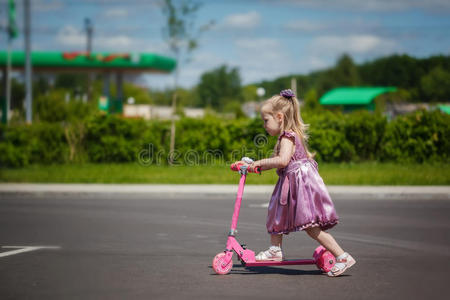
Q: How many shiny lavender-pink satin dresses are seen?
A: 1